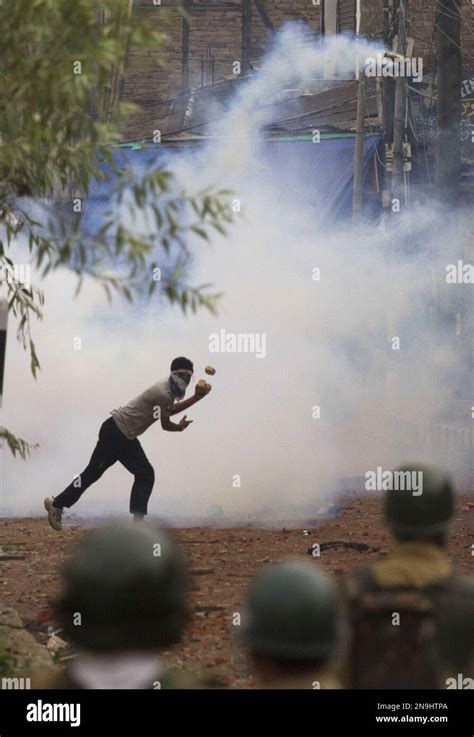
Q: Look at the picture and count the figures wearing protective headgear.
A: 3